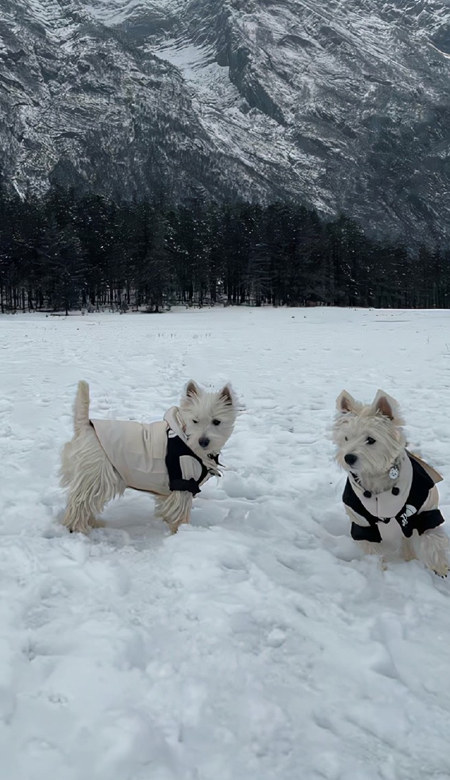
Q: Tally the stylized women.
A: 0